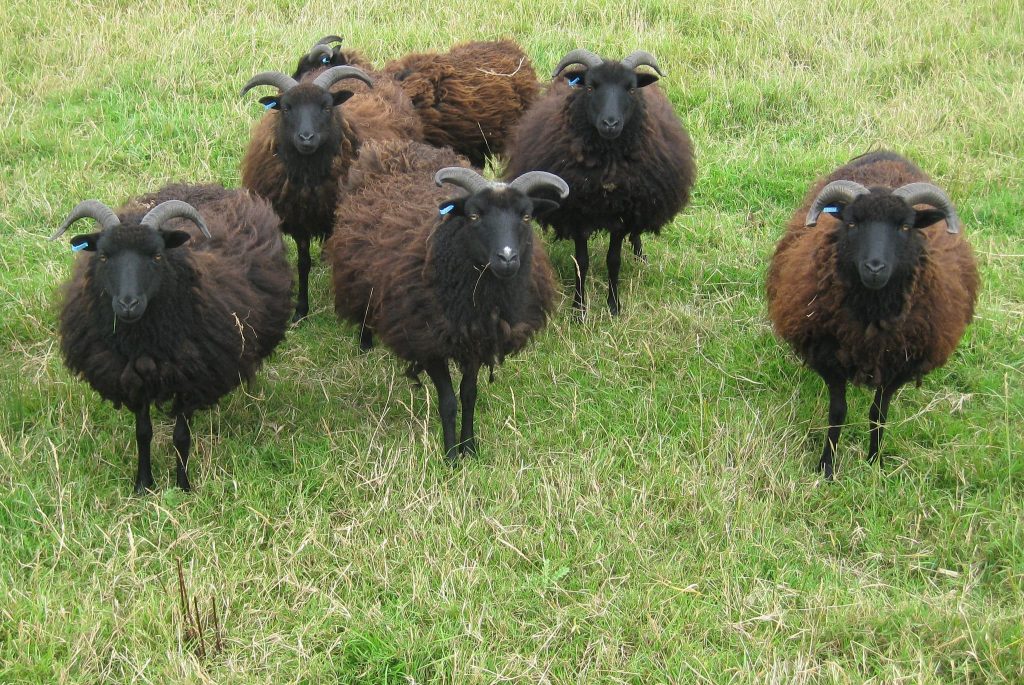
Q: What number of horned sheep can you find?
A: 6